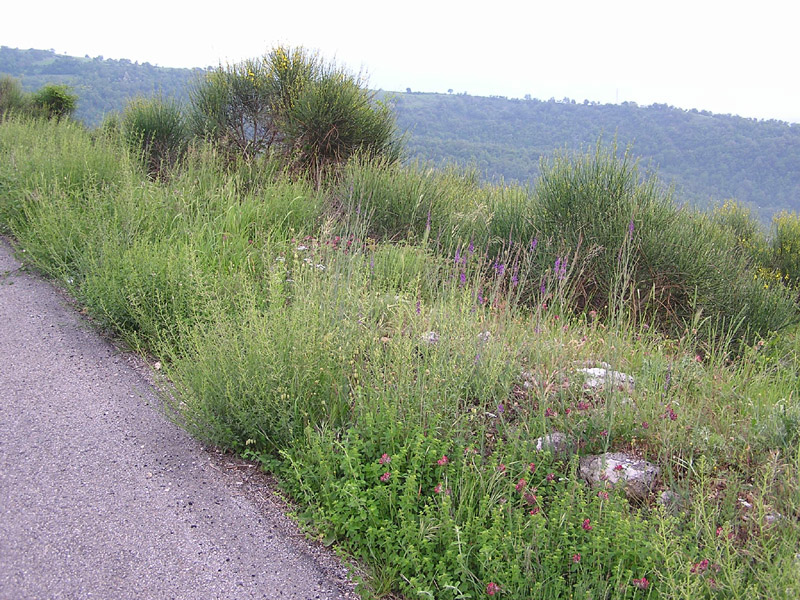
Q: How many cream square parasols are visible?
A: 0